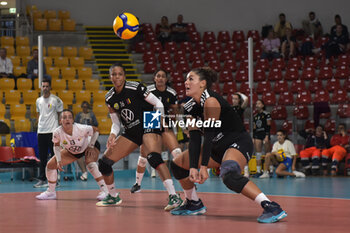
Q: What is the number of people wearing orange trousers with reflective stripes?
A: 2